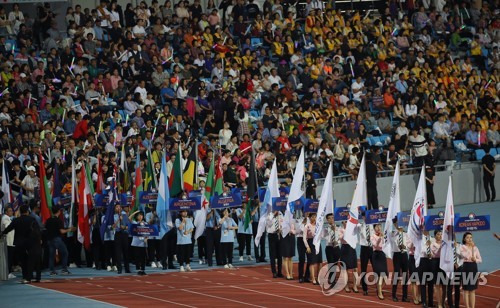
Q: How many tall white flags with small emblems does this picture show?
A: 7